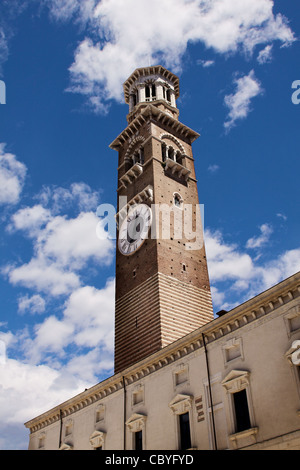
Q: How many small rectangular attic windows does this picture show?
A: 7